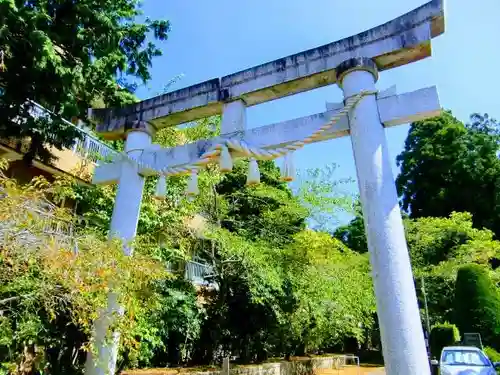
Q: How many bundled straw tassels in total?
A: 5